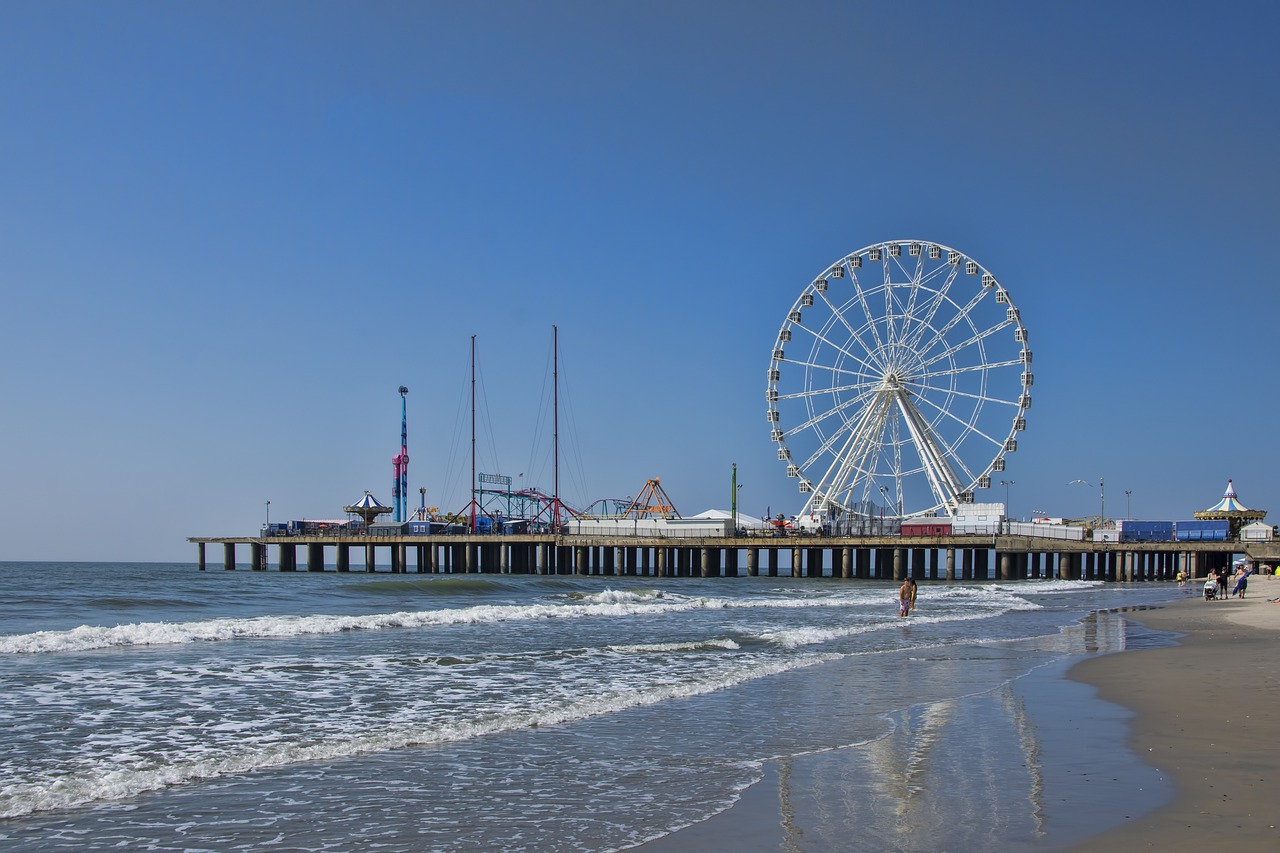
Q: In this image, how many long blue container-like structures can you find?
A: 2